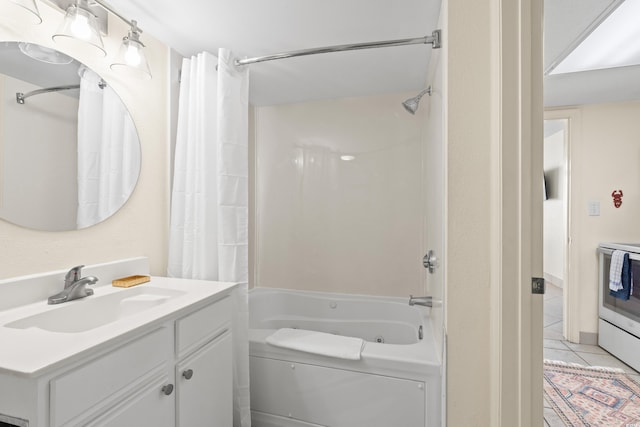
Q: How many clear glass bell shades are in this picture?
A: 3